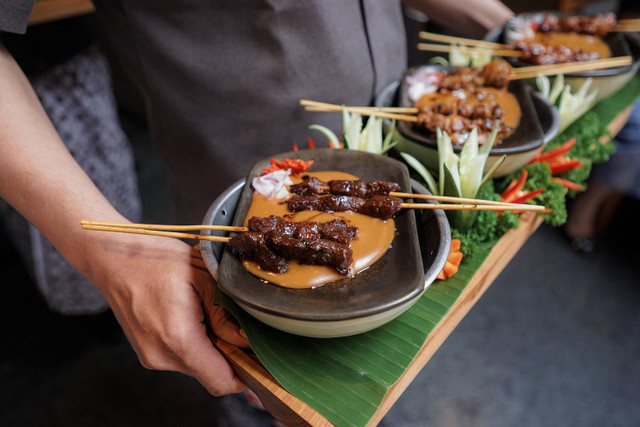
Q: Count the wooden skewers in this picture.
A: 12